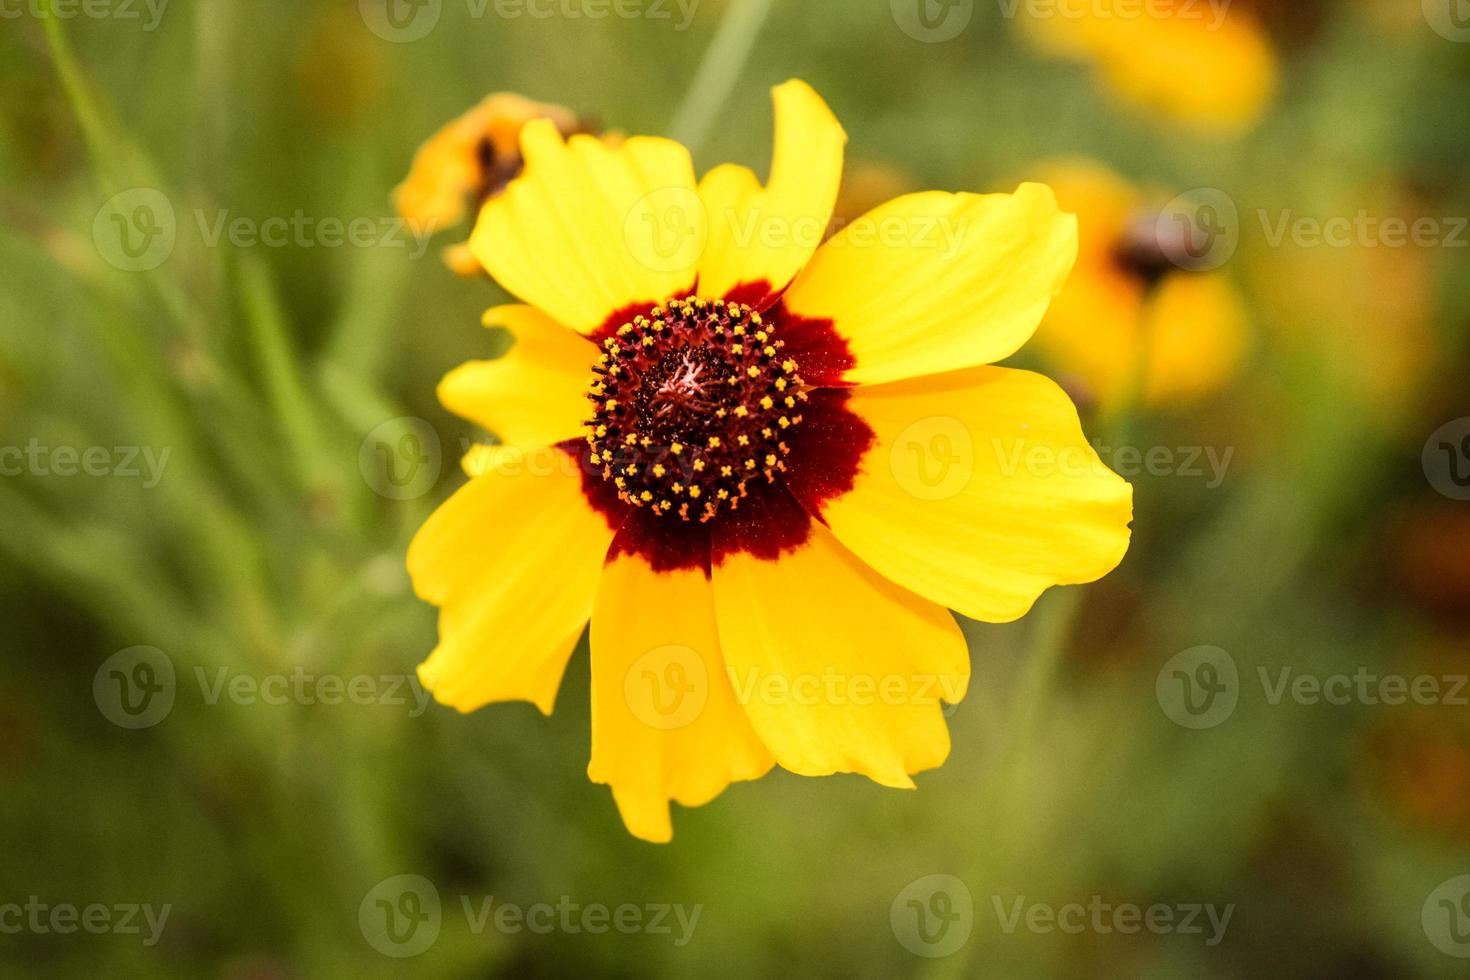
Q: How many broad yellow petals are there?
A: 8